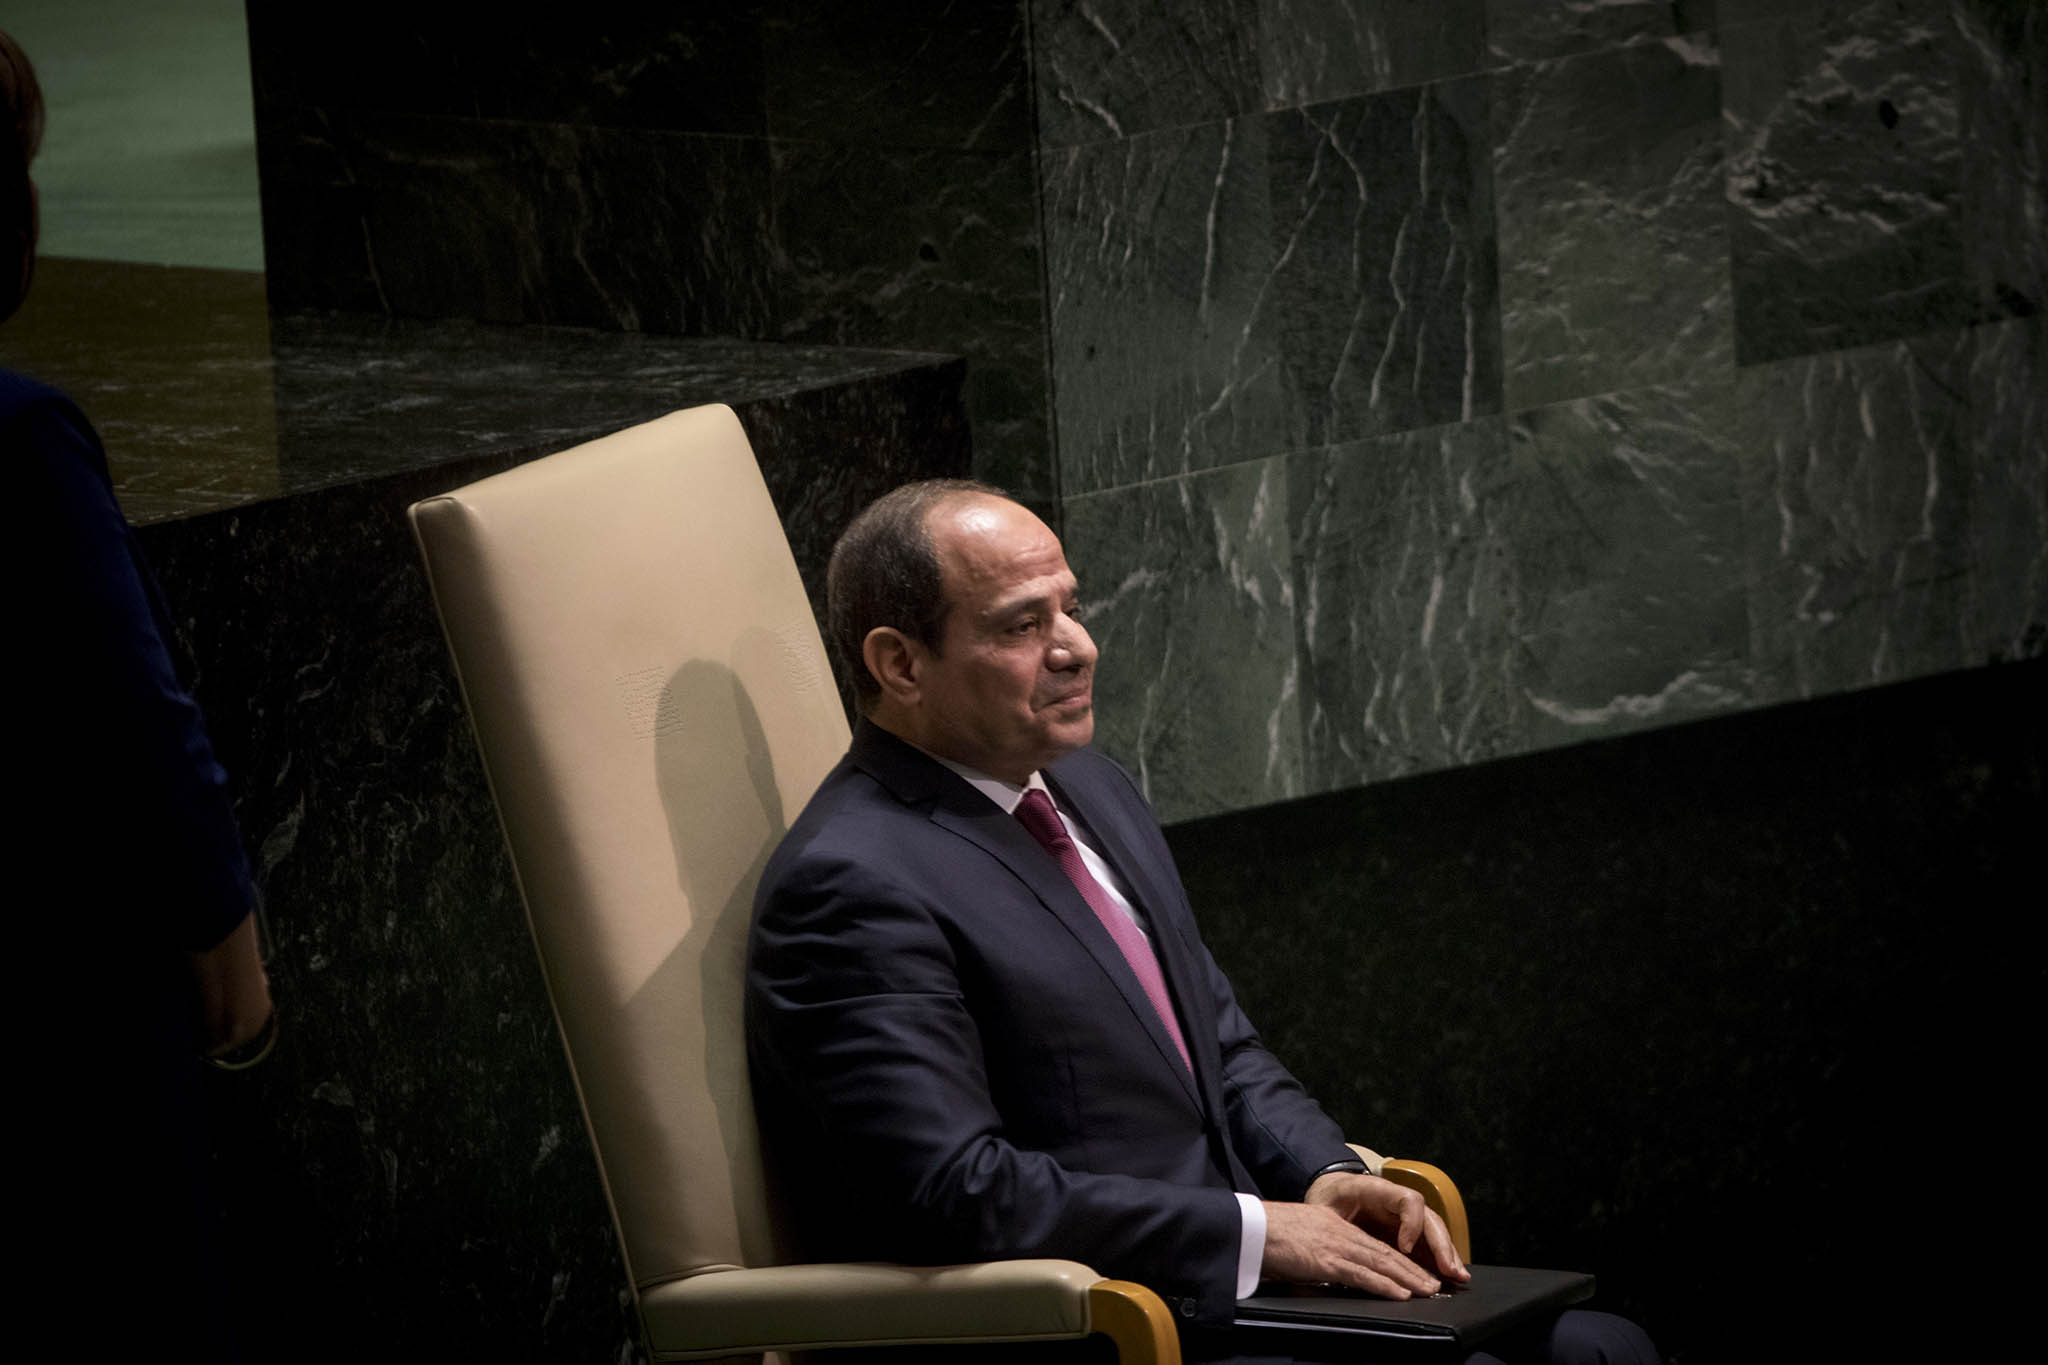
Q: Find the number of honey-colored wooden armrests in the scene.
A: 2